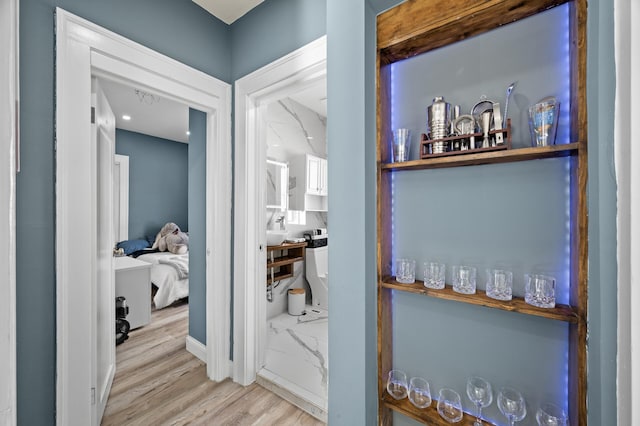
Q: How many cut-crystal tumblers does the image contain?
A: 5